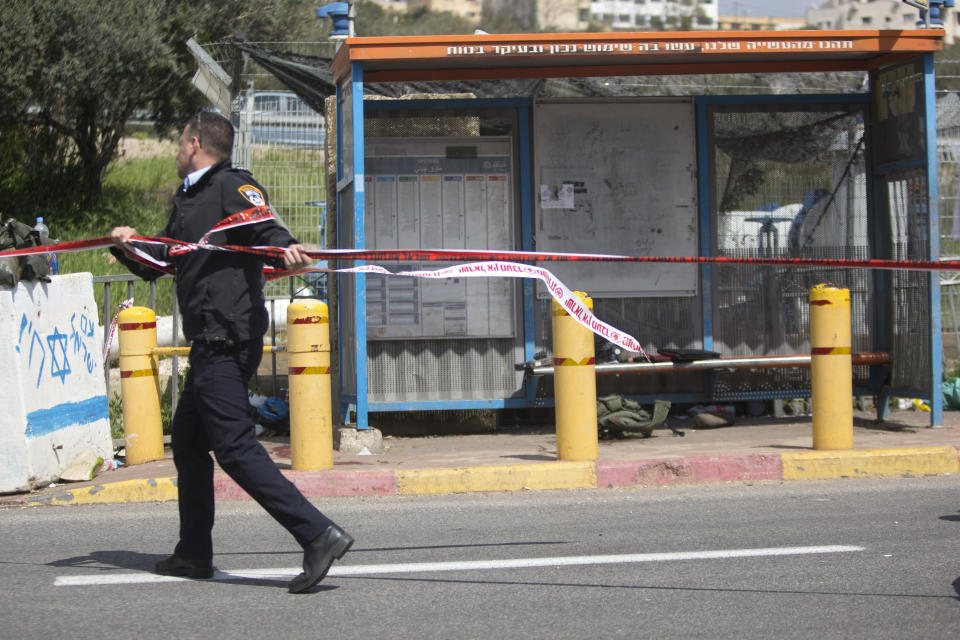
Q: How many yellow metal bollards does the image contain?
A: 4